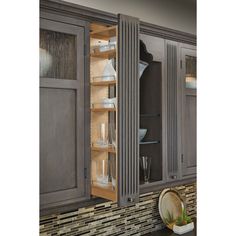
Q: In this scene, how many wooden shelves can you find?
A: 5